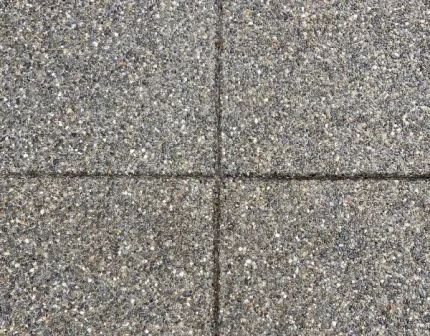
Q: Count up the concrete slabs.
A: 4